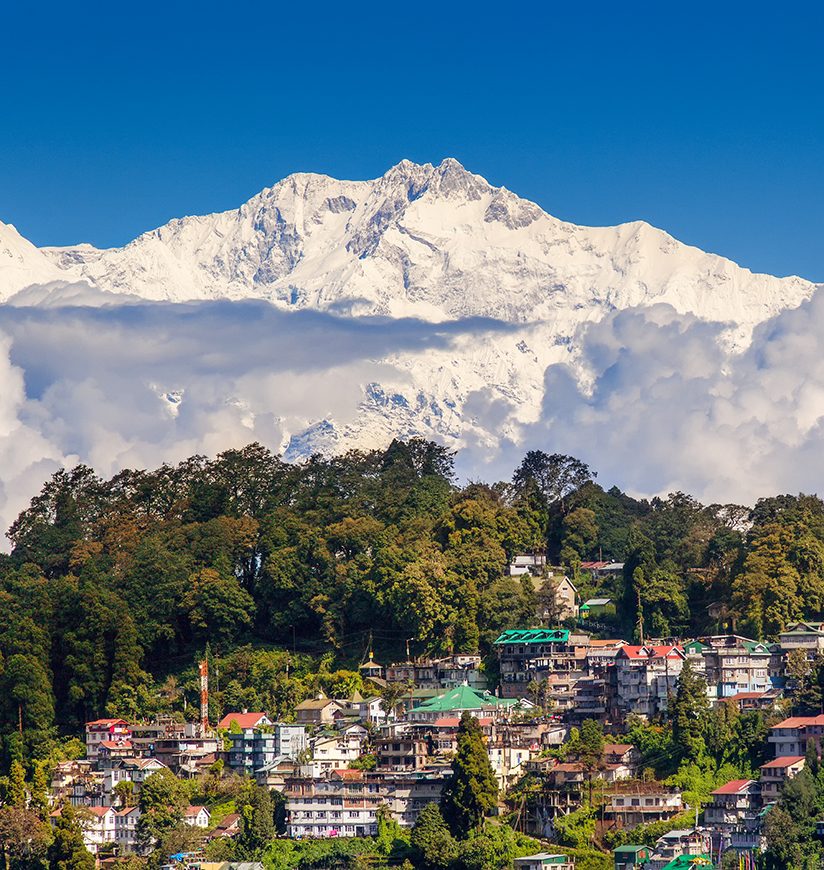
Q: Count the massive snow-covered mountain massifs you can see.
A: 1